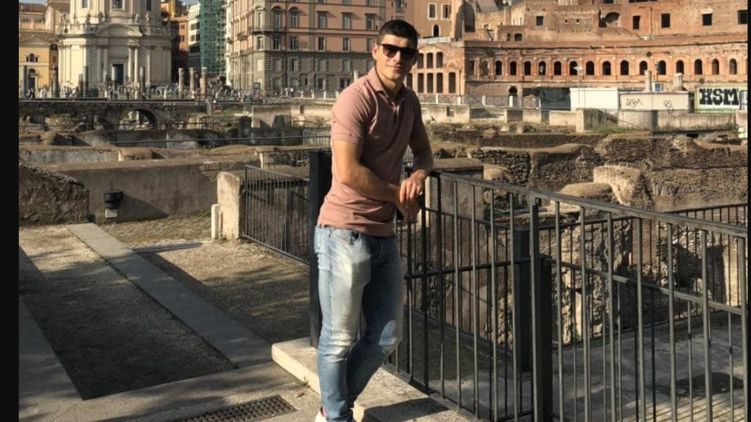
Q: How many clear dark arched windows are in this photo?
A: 15